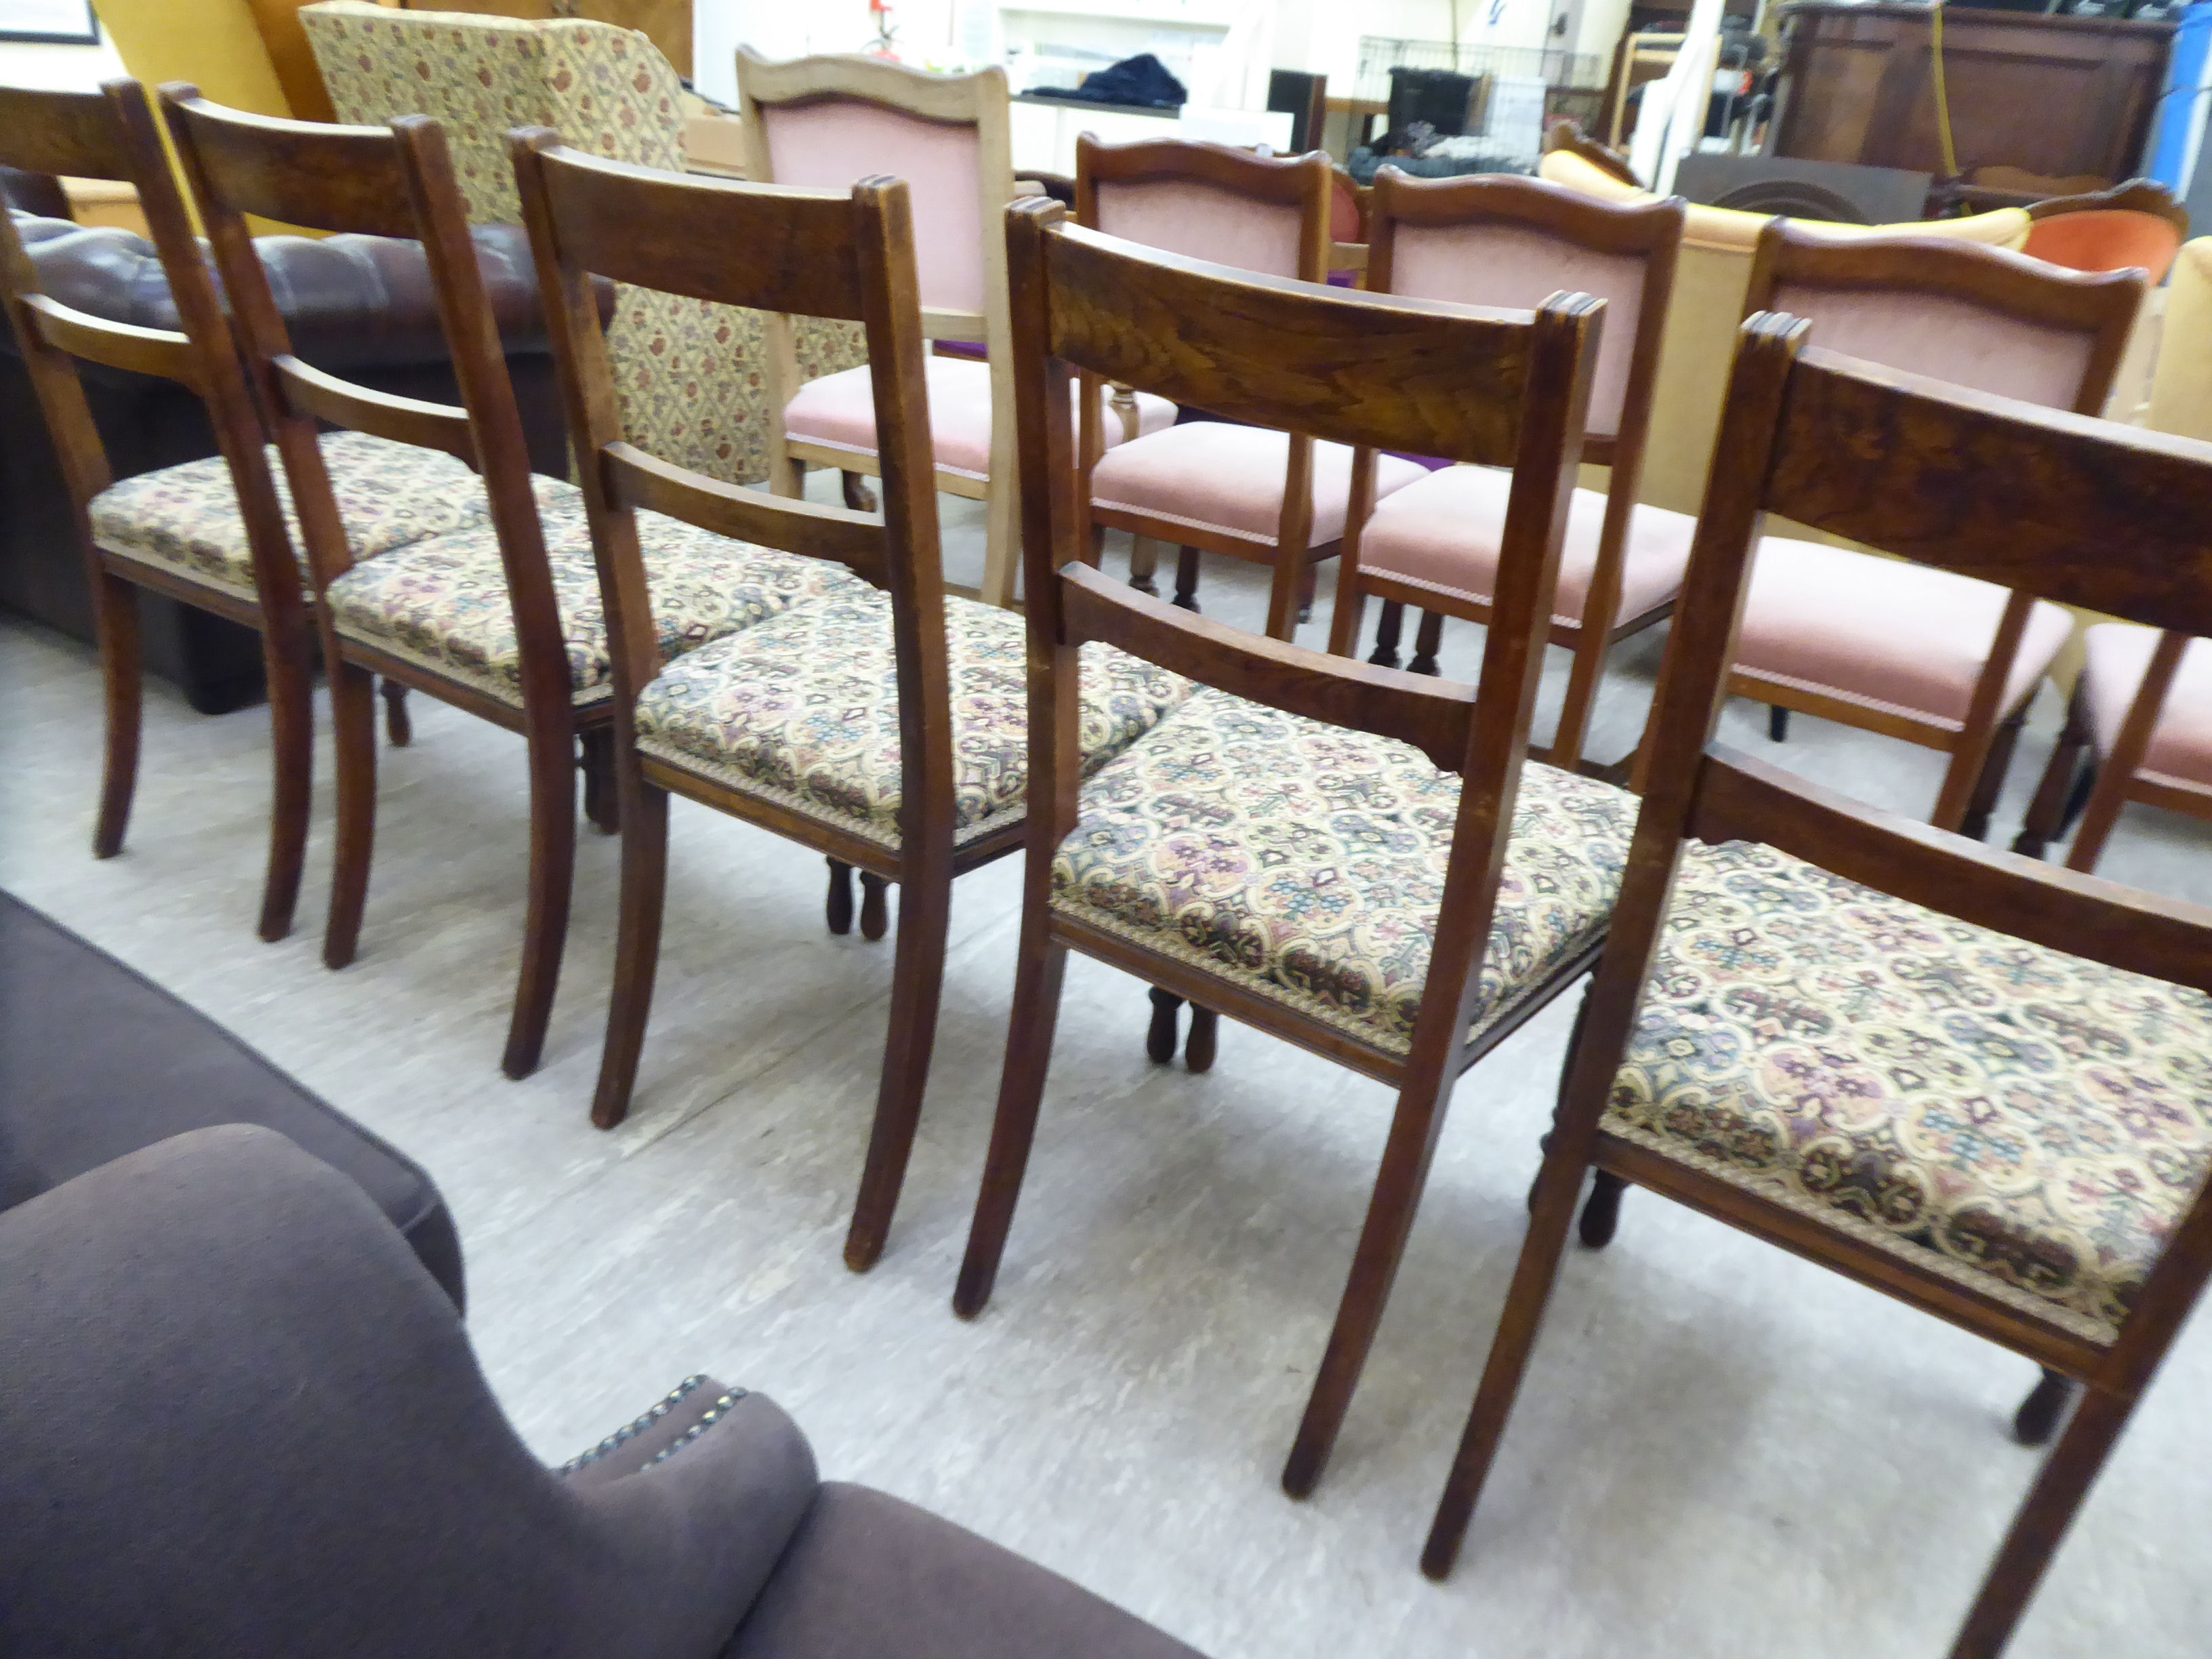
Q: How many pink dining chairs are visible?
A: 5